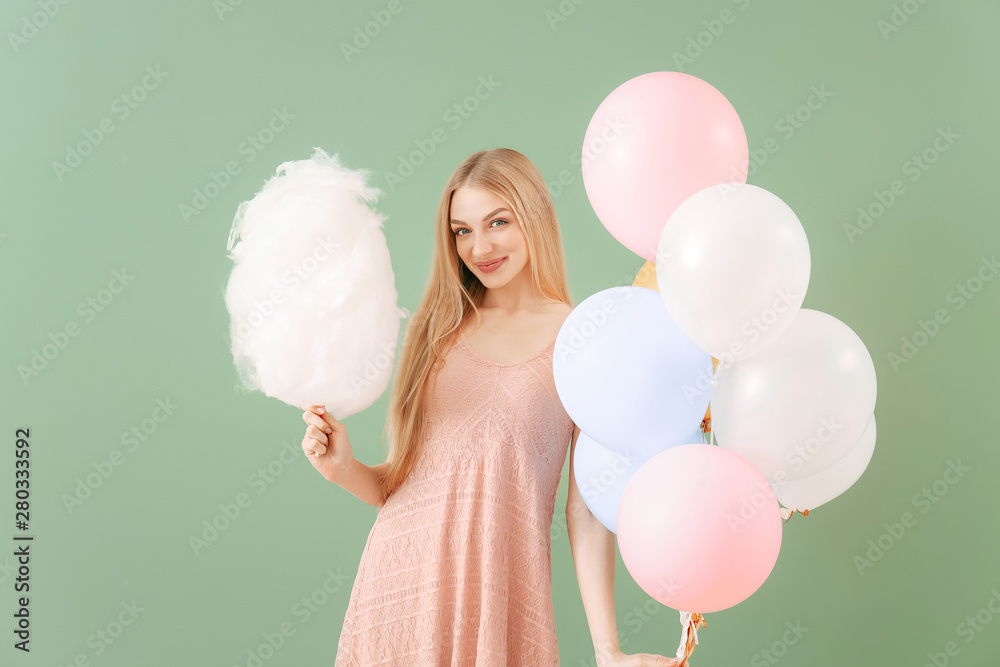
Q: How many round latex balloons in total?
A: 8